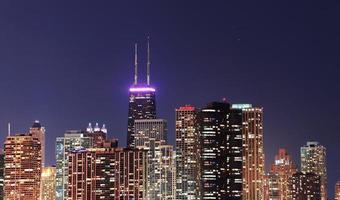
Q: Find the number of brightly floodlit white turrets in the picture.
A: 3